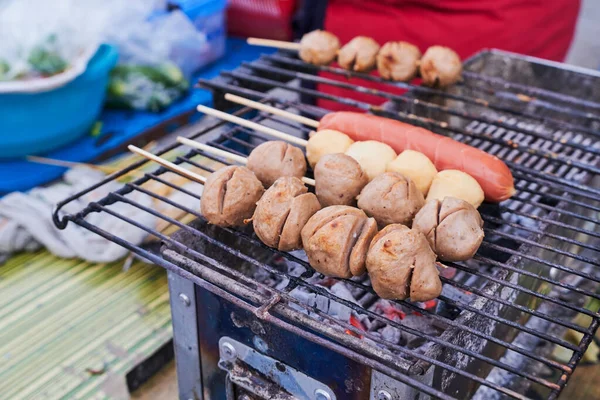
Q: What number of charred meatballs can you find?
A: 12